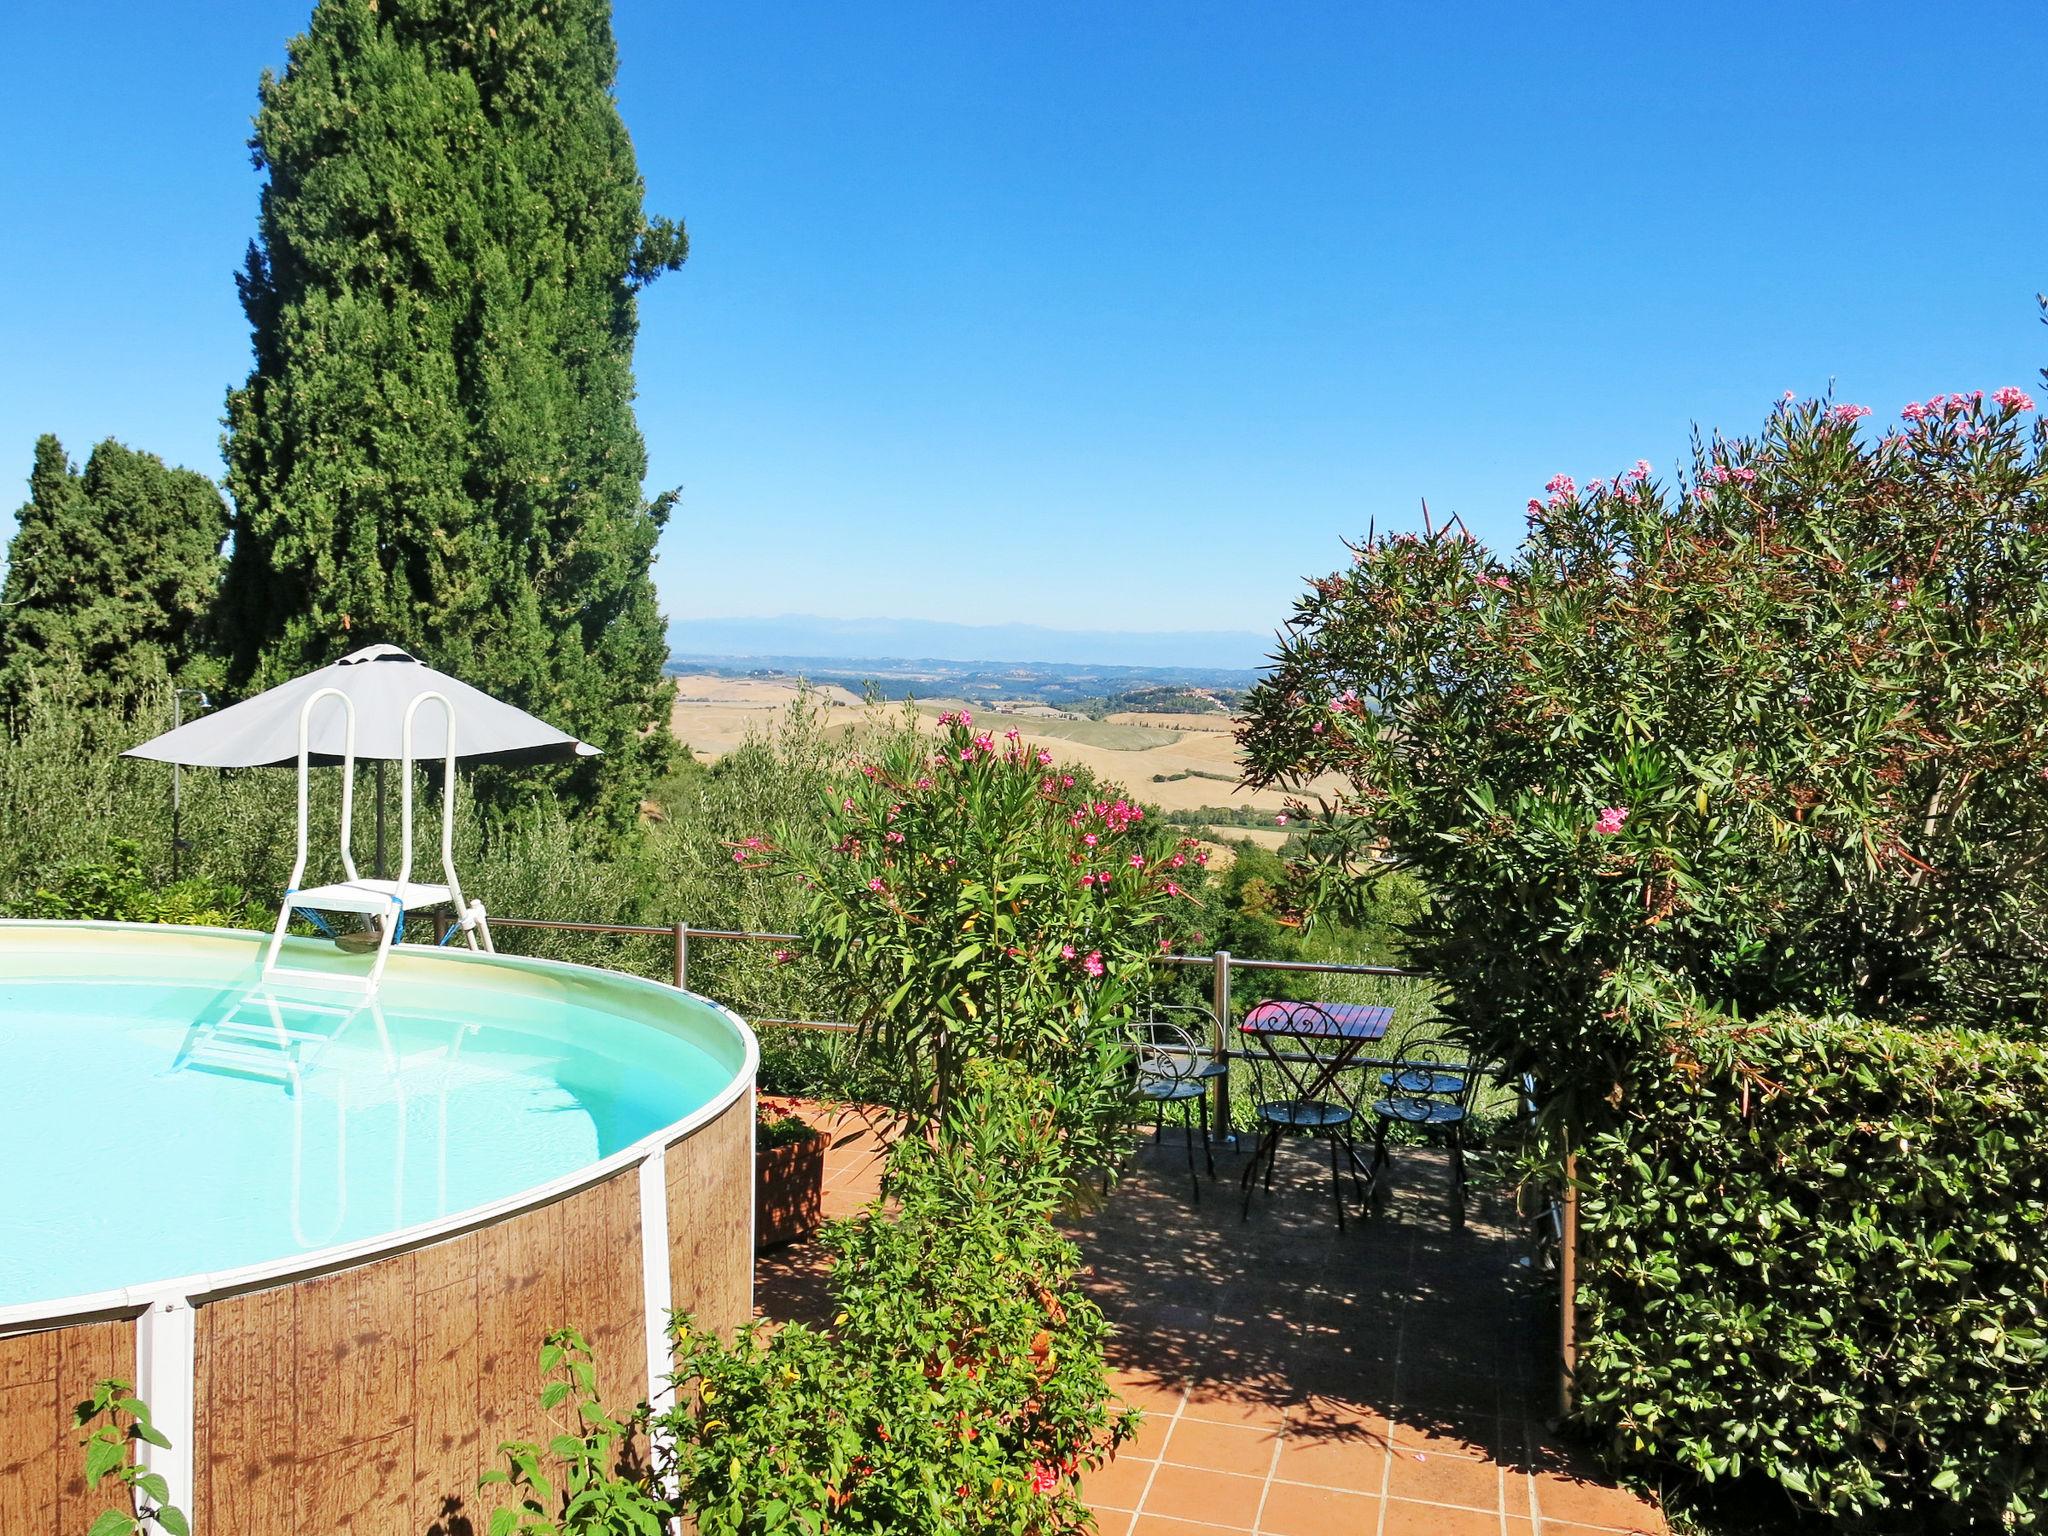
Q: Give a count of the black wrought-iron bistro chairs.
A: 5